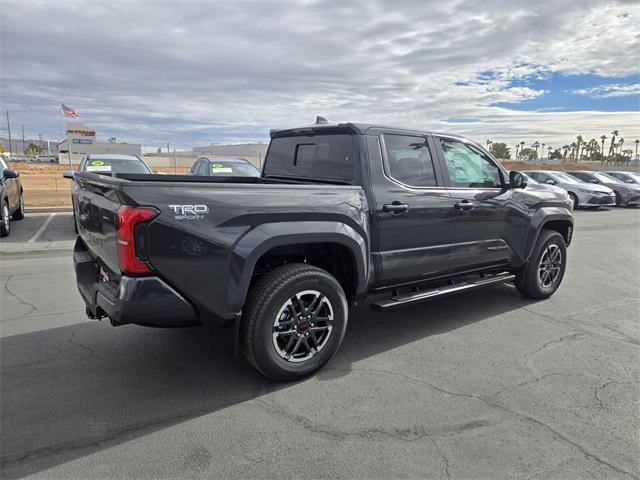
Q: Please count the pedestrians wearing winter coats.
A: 0